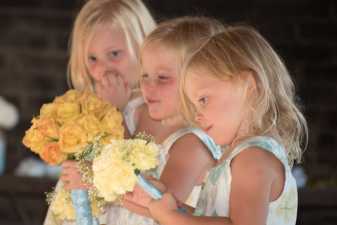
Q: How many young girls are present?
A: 3